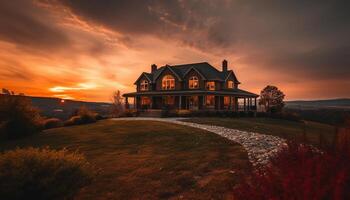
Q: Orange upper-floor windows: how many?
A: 5